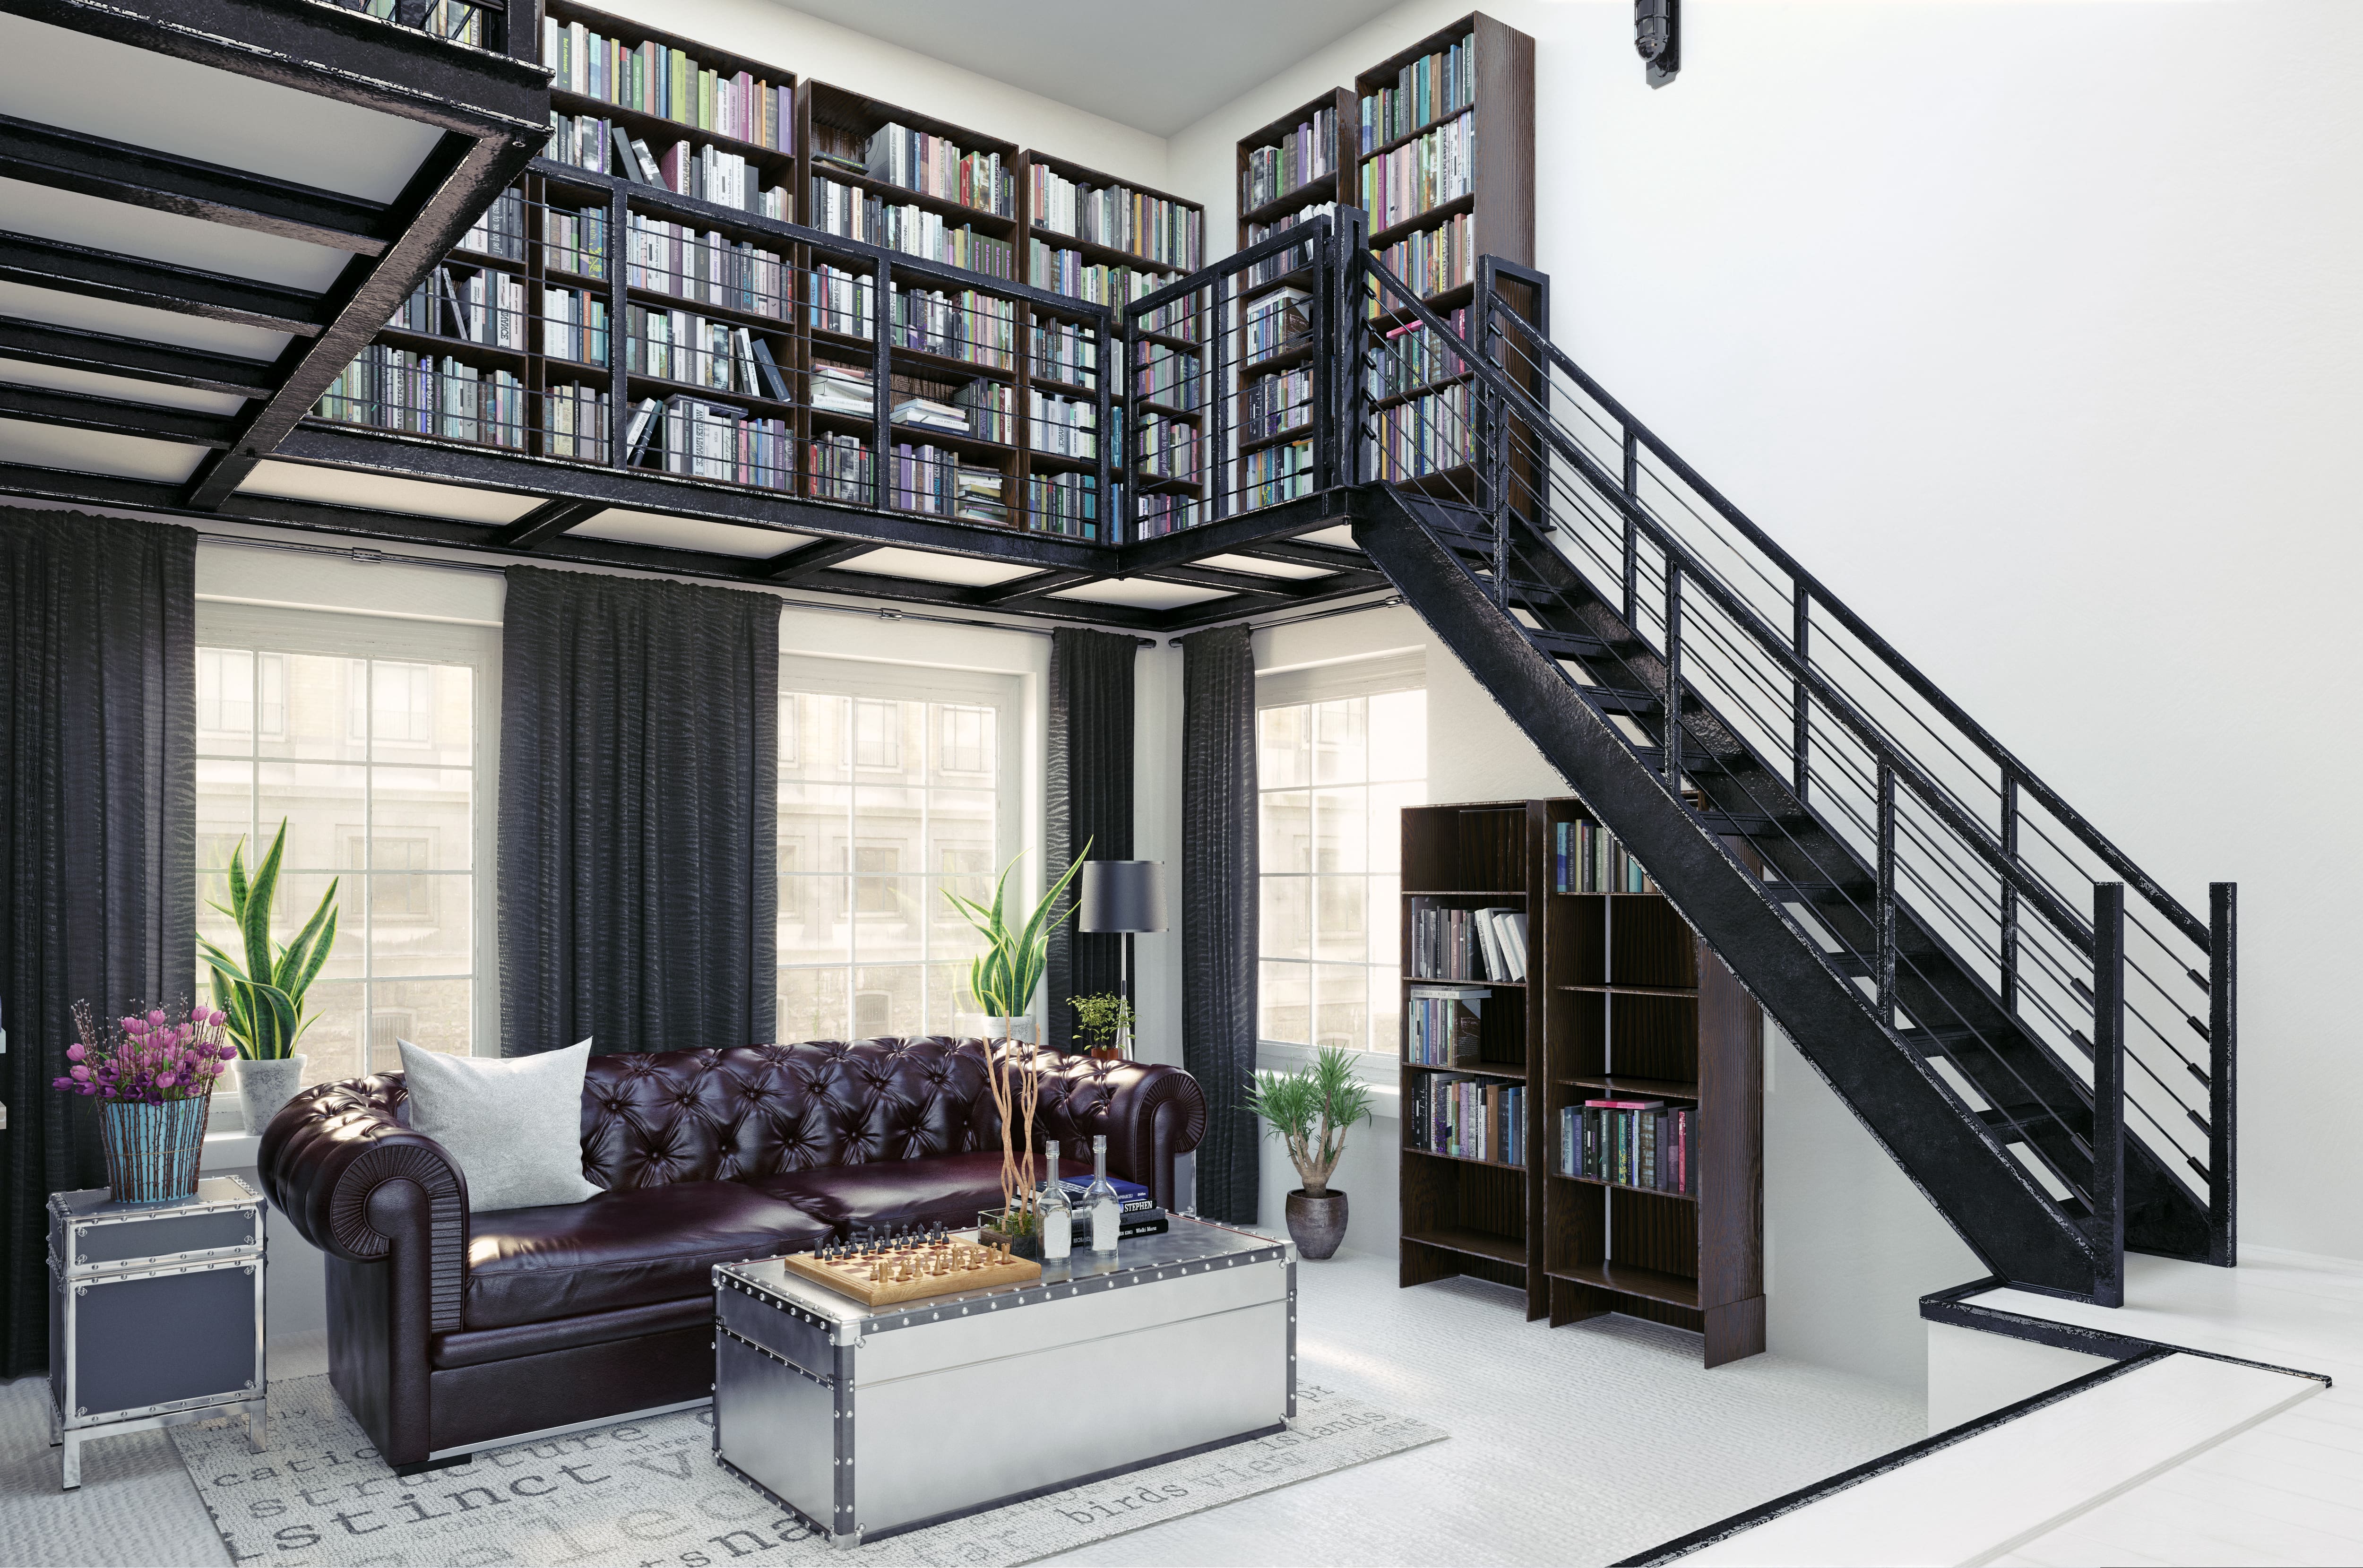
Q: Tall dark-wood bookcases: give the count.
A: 8